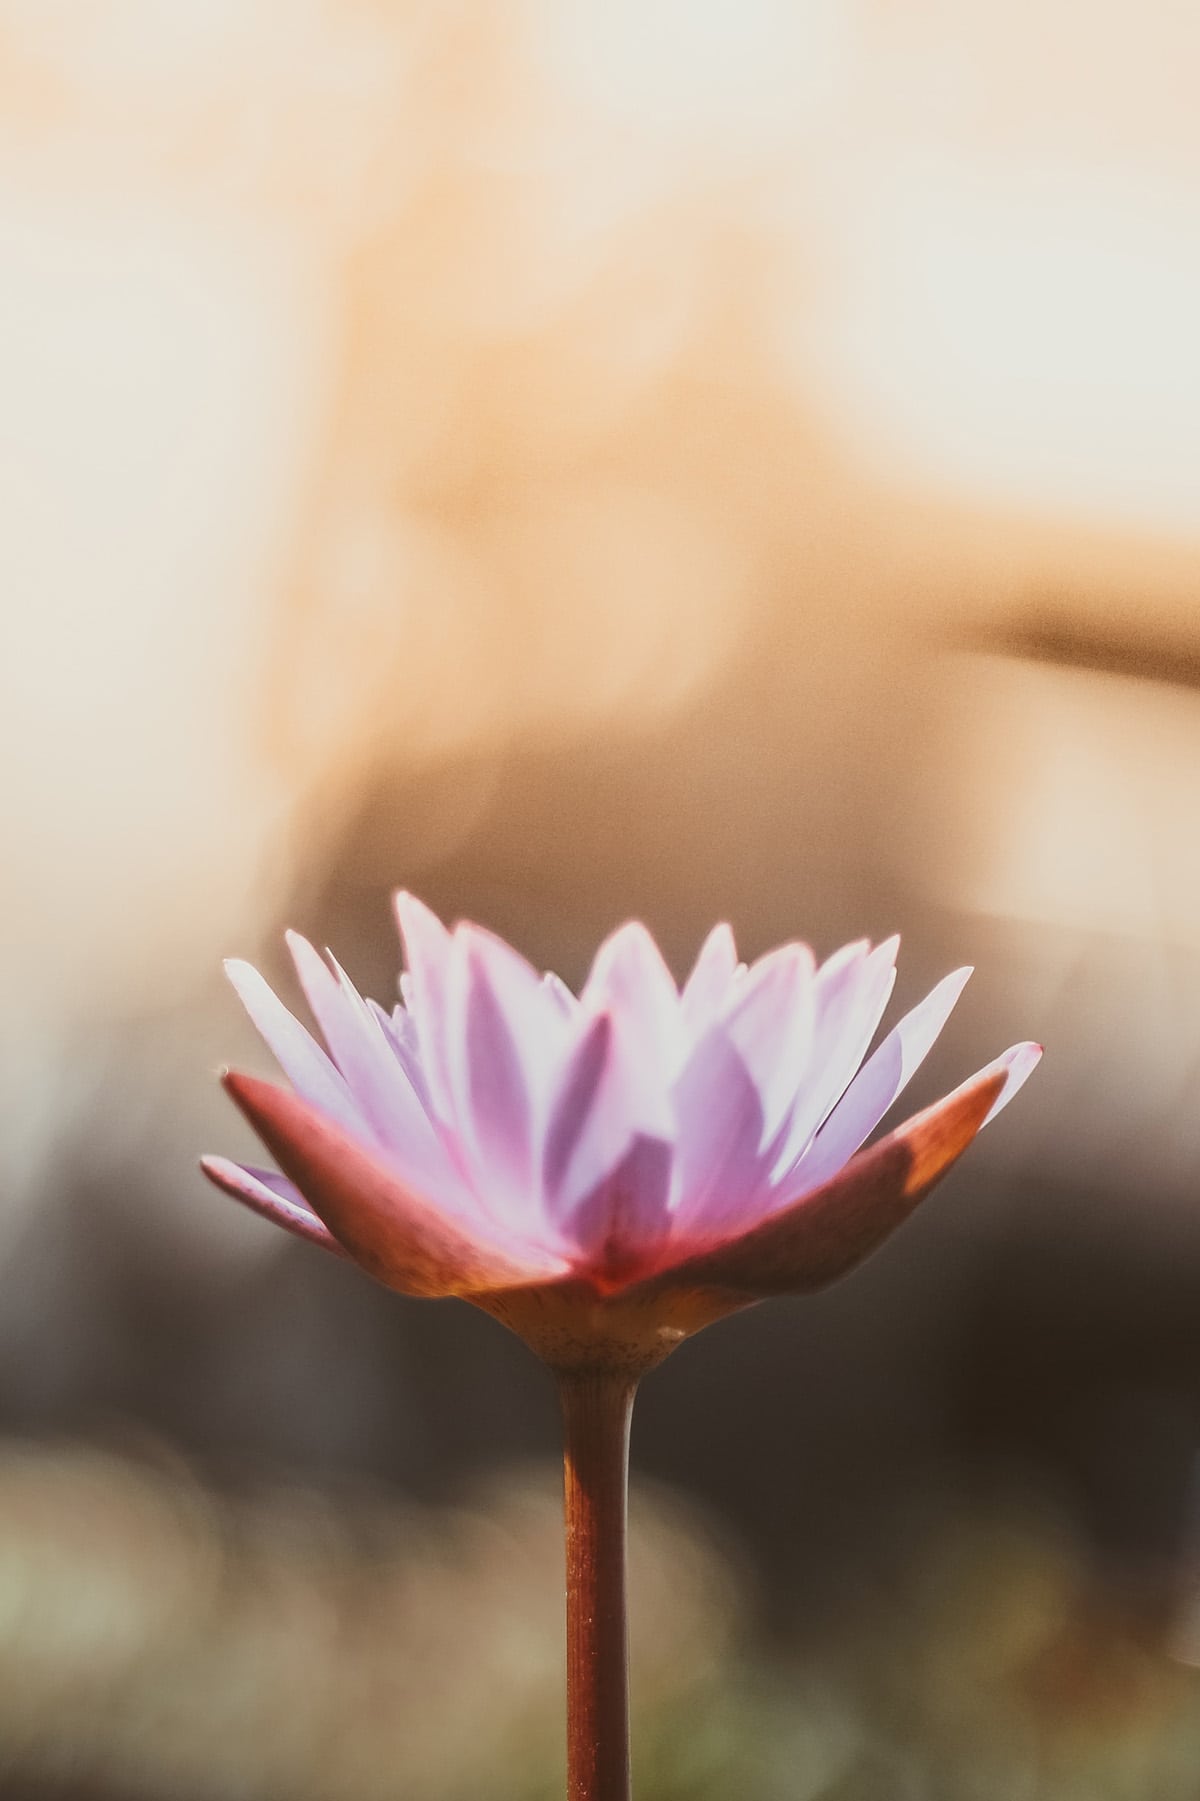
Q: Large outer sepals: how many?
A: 2